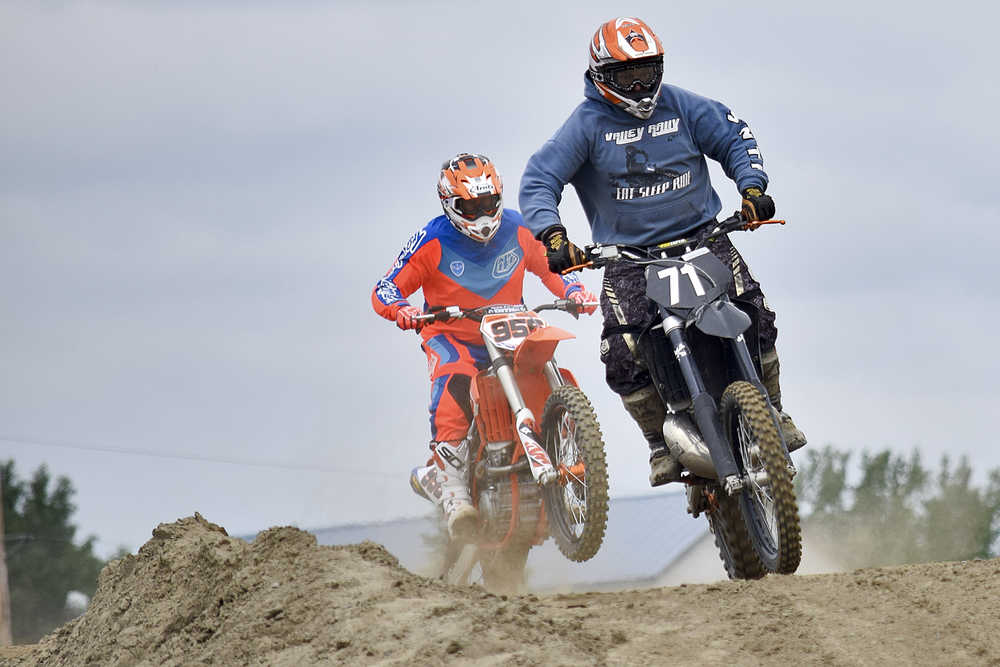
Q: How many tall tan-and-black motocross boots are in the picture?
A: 2